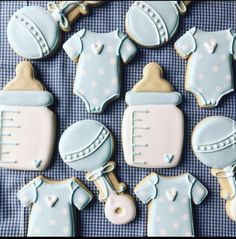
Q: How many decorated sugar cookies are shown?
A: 10